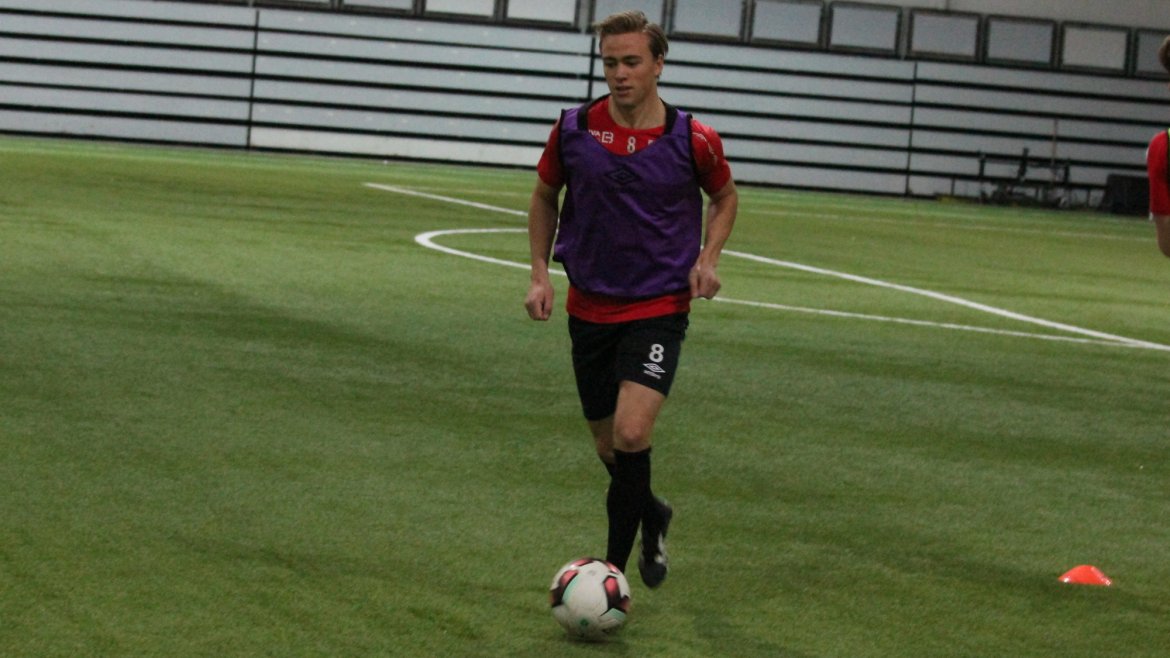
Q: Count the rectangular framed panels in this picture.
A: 12